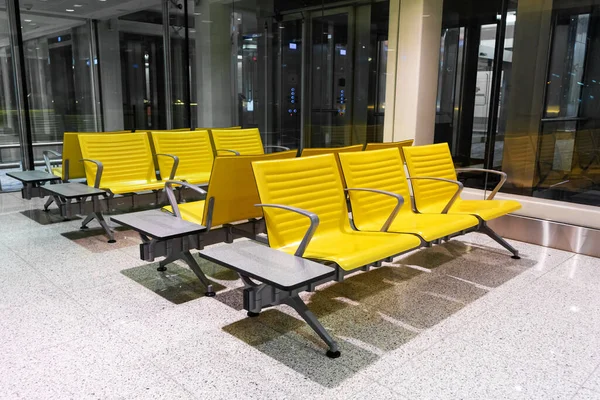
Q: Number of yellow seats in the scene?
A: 12